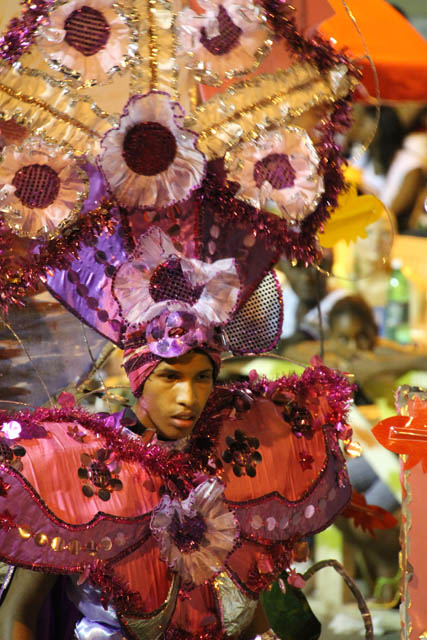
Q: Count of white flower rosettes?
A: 7